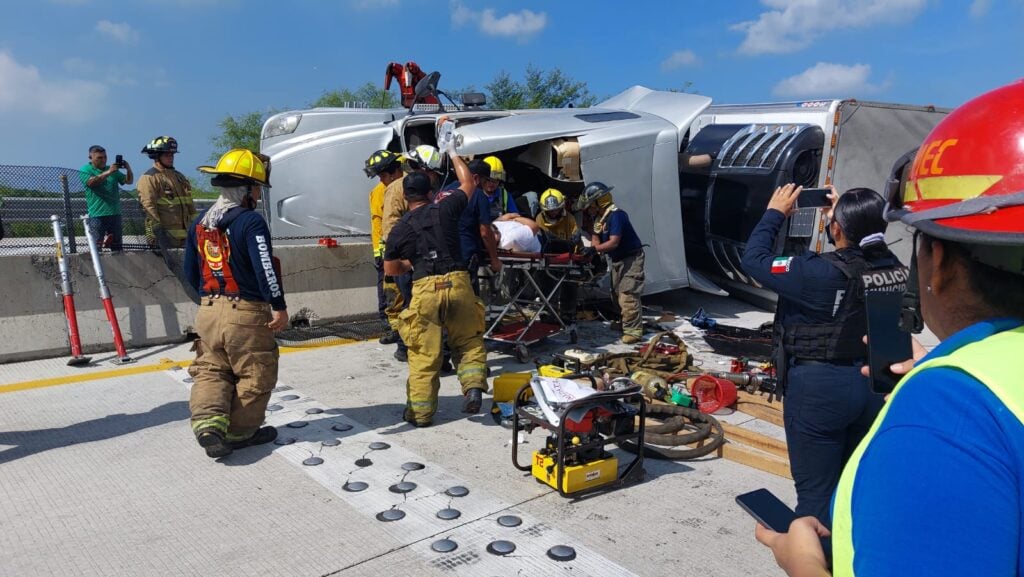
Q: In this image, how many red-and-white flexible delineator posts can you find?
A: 2